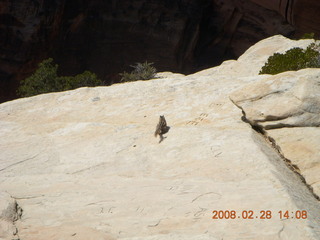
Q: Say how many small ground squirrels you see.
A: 1